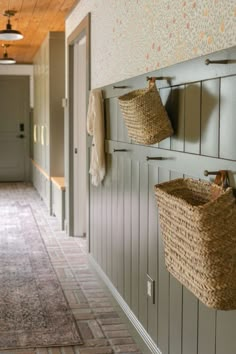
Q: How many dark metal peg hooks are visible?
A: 6